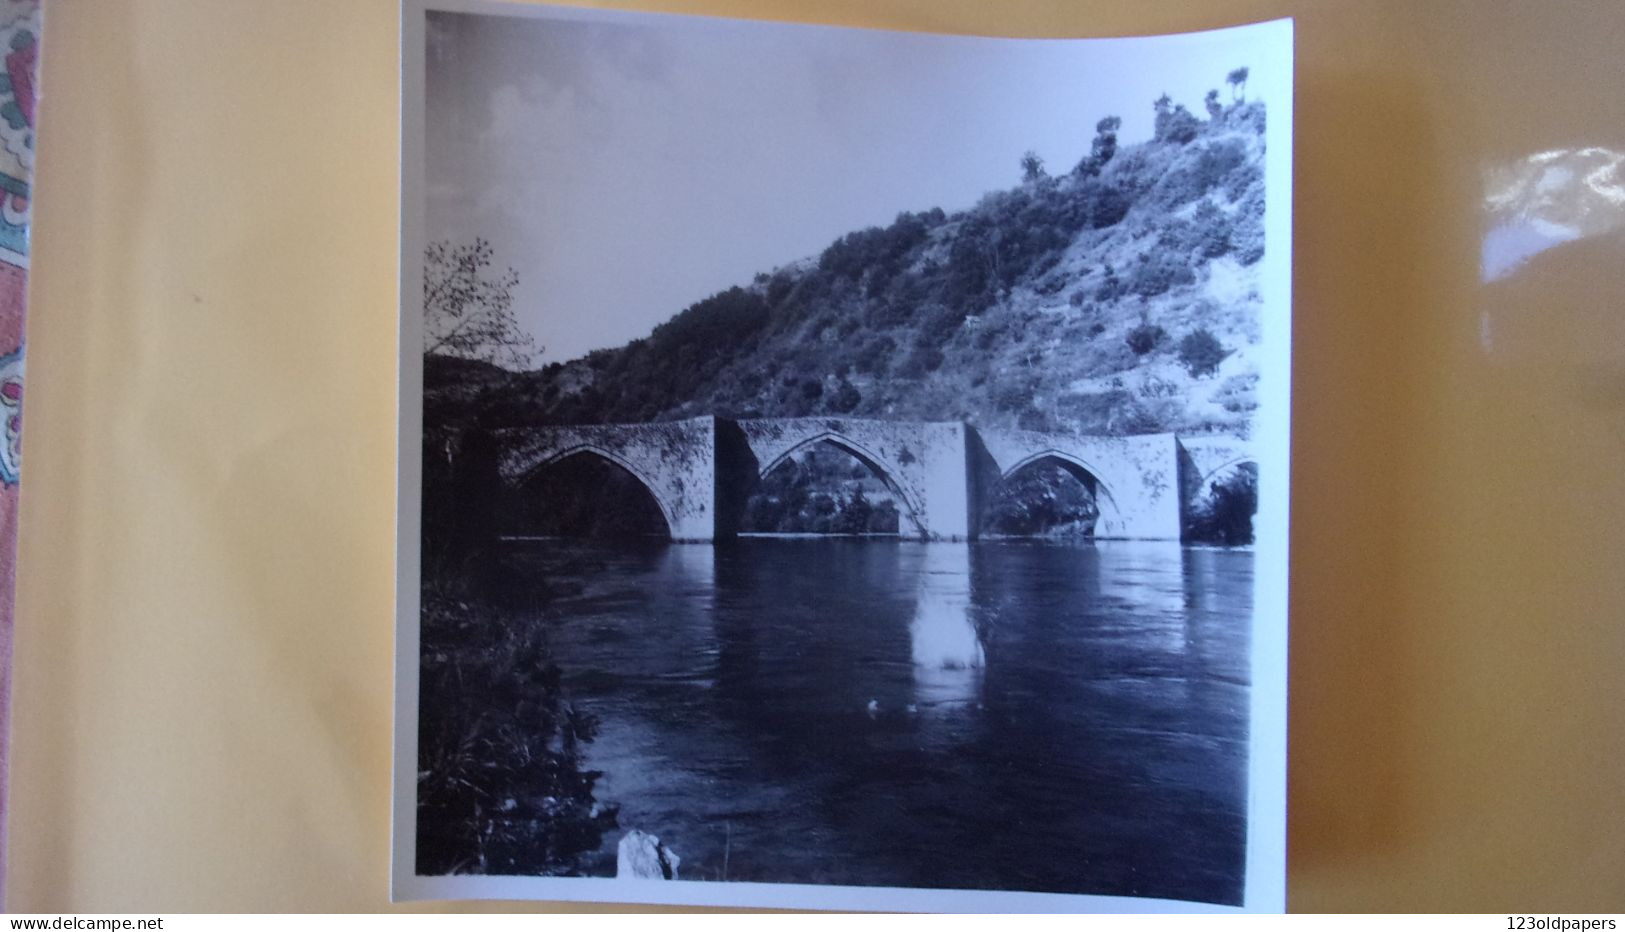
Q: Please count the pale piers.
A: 3